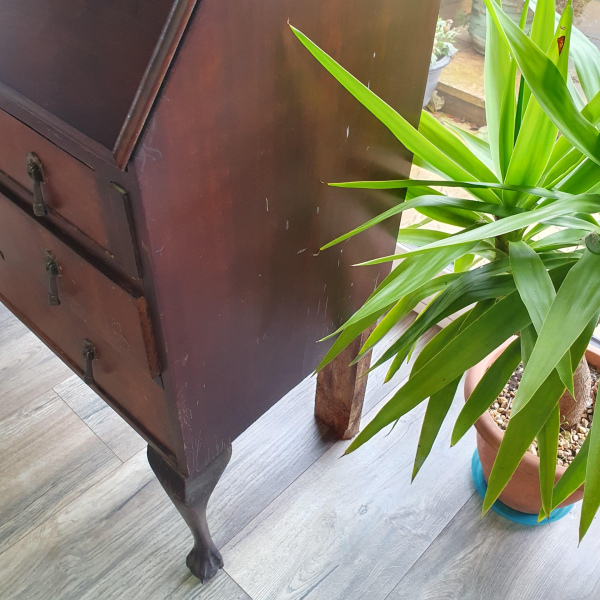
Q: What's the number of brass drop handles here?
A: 3